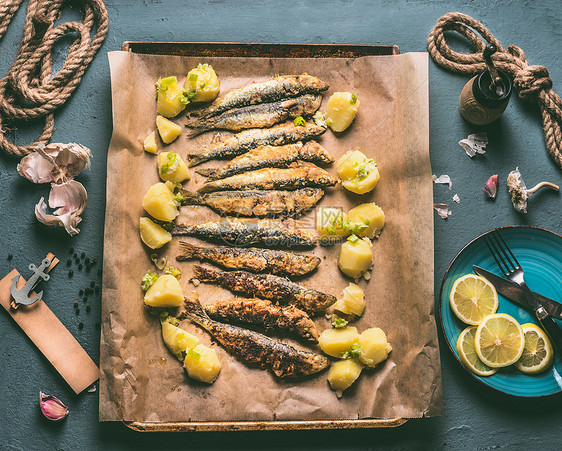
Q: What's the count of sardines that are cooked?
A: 11